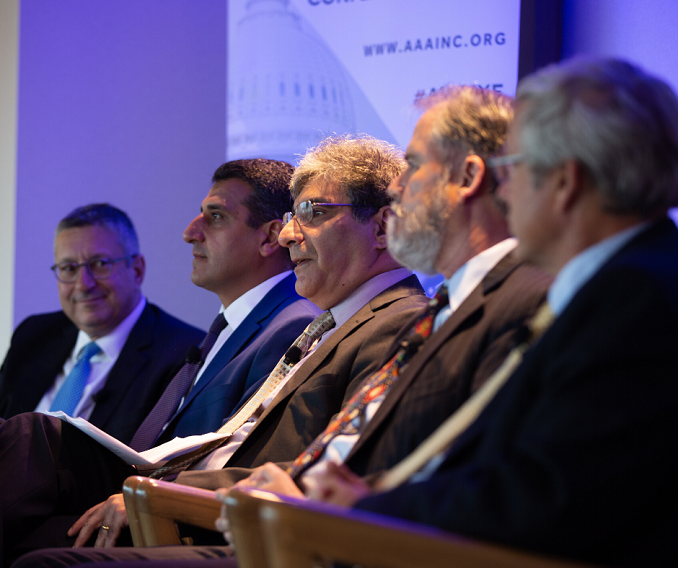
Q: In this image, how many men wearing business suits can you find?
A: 5